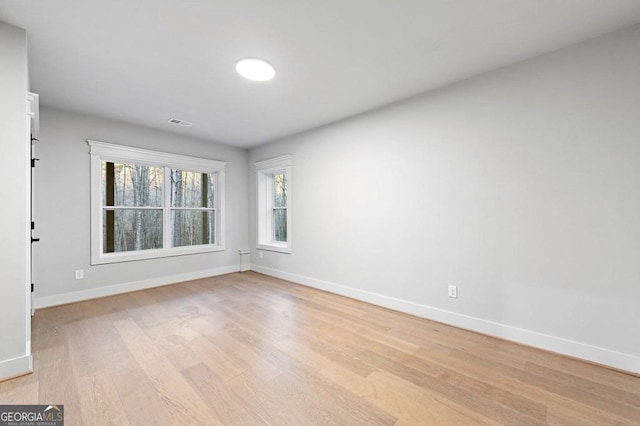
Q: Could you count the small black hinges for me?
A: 3